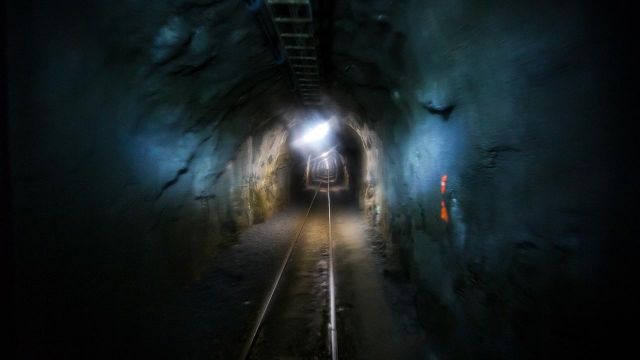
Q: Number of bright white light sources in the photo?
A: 1